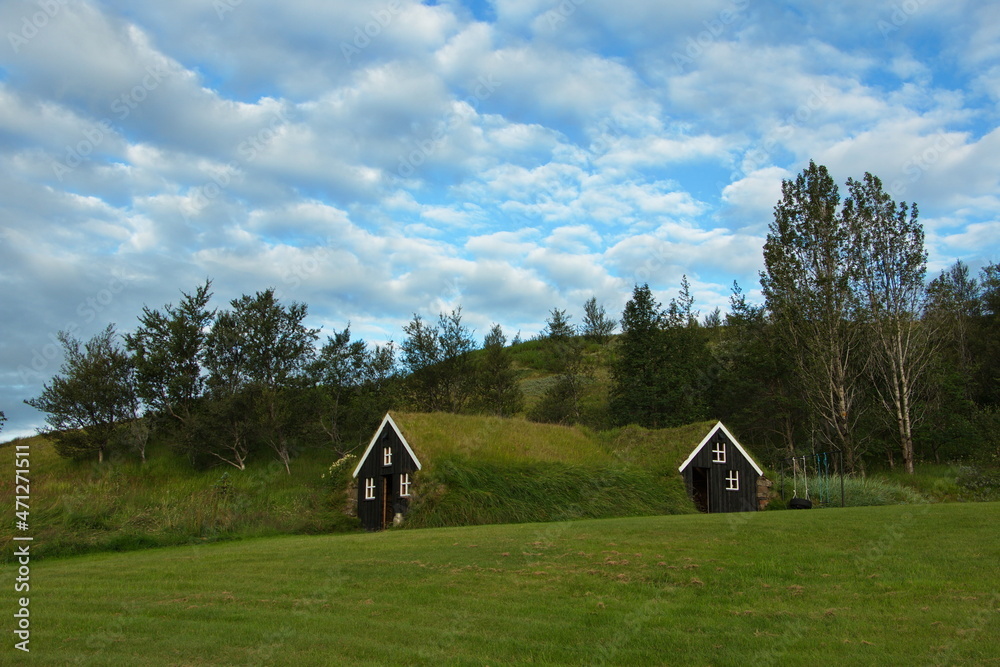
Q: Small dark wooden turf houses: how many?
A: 2